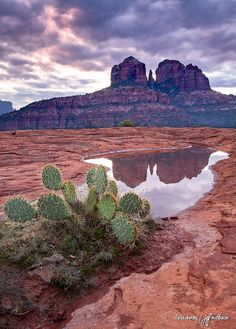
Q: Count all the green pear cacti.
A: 12